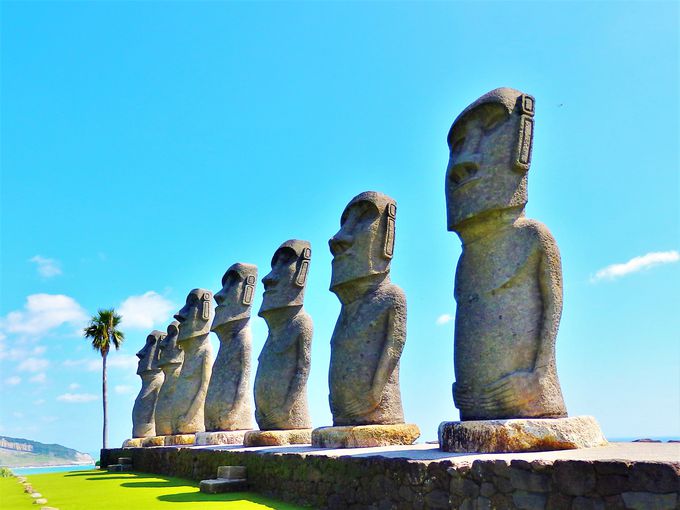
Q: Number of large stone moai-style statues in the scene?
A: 7